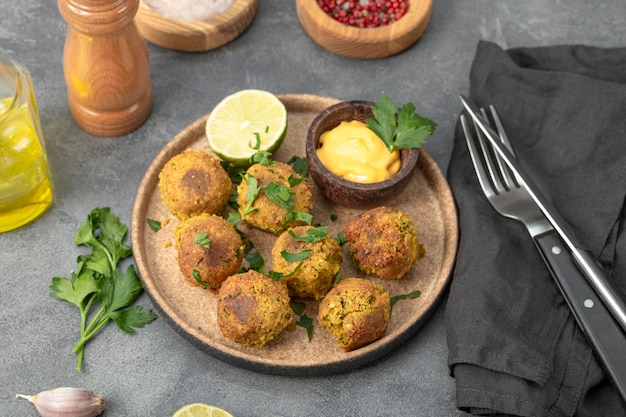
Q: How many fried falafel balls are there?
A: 7